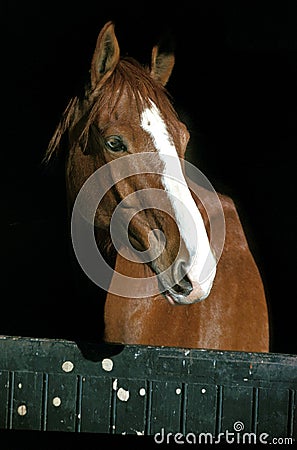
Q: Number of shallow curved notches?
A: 1